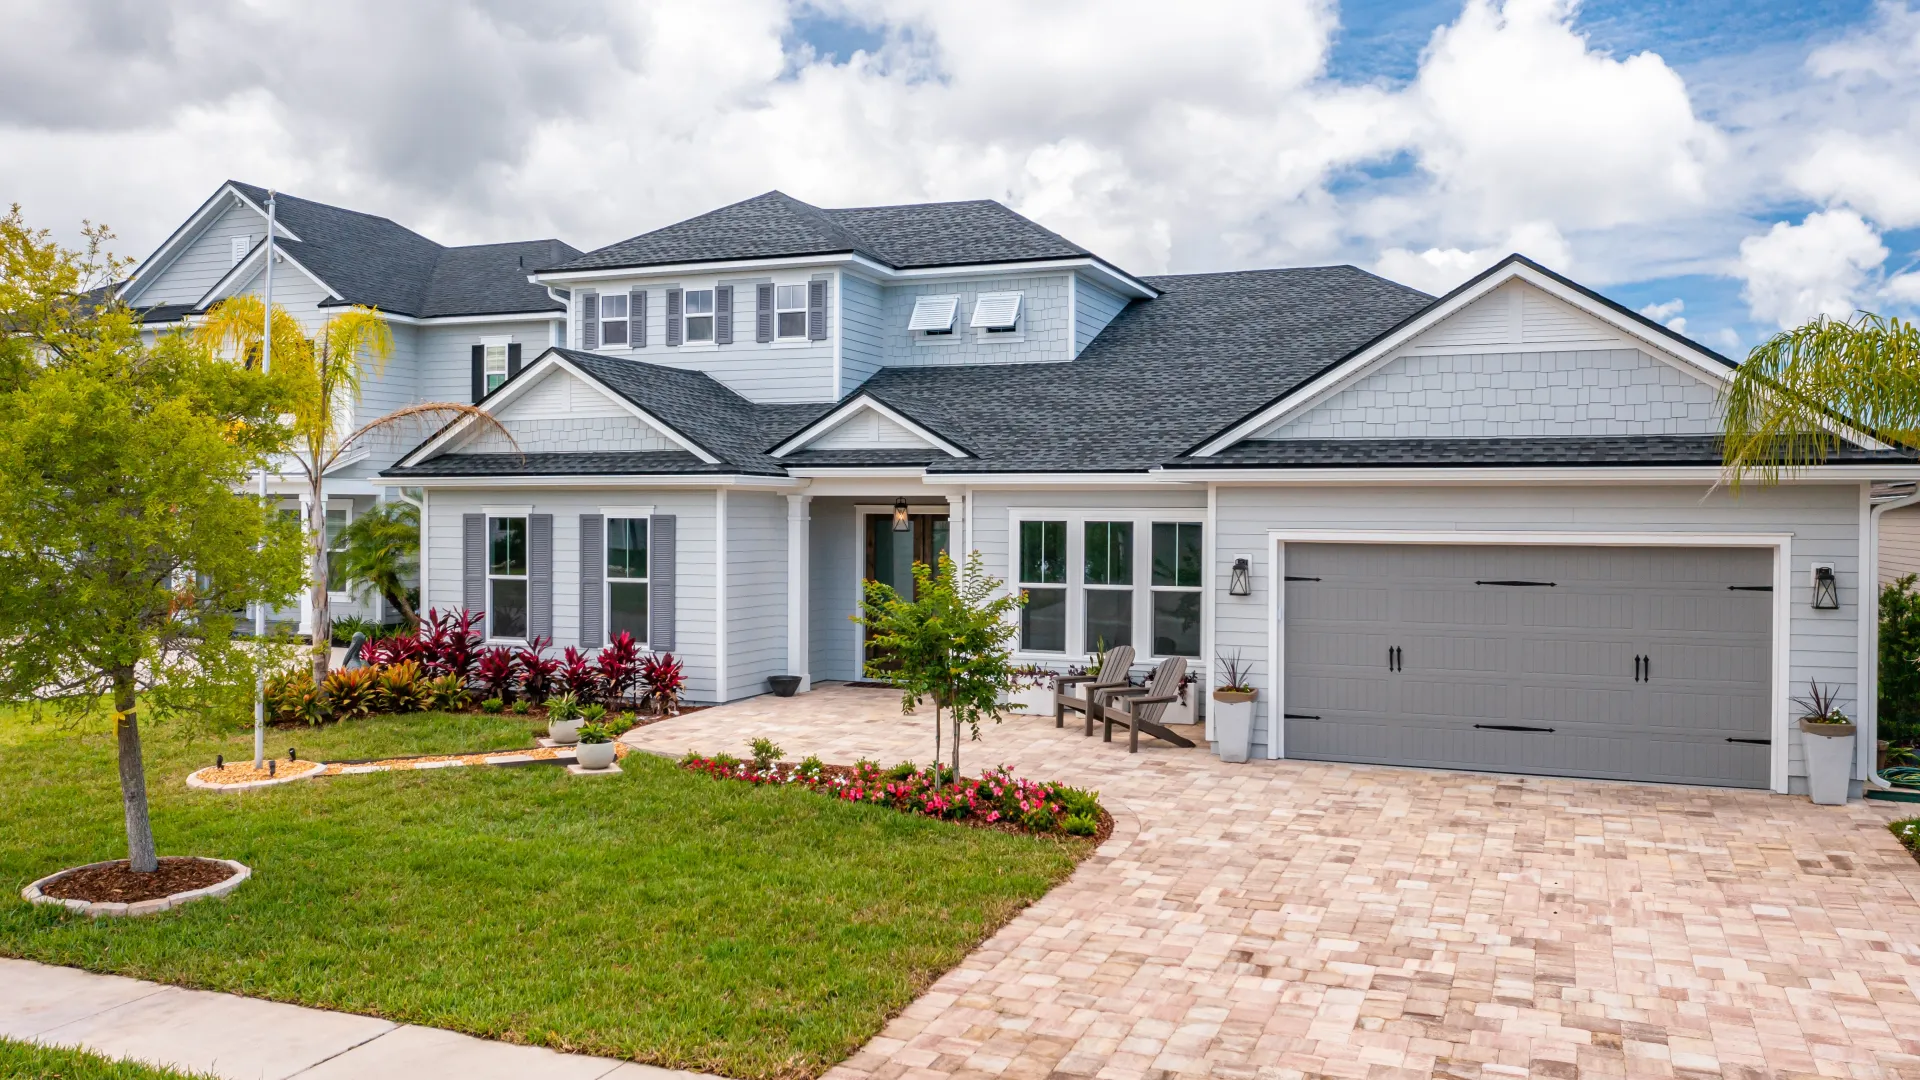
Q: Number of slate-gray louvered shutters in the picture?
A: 10